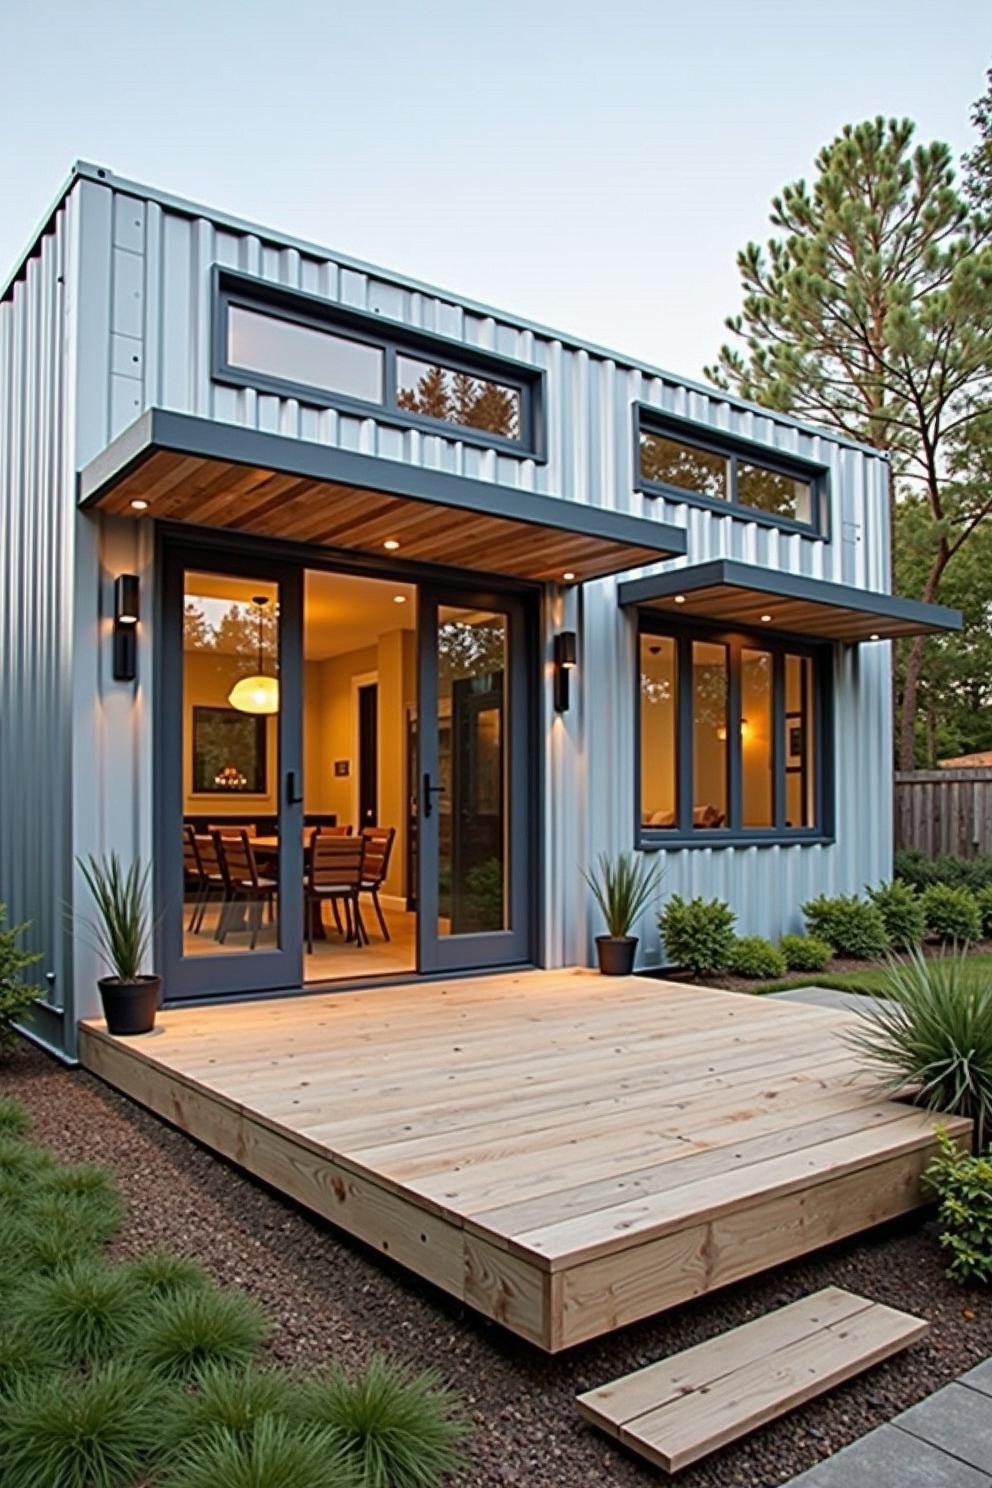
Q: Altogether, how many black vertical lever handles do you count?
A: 2